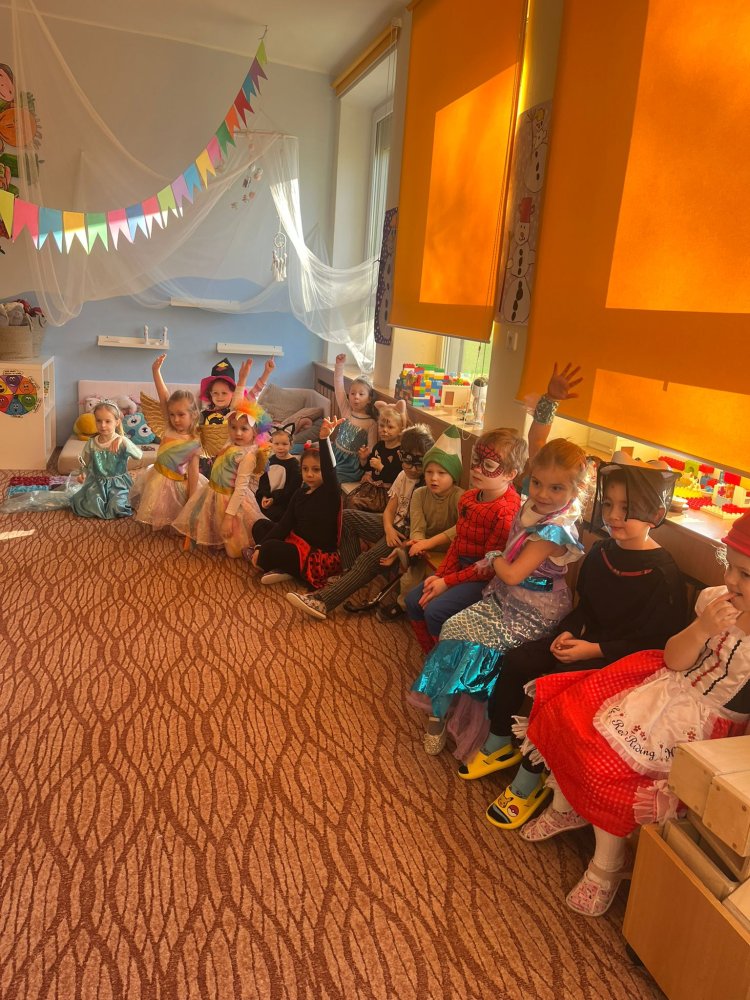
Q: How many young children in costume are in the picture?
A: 14